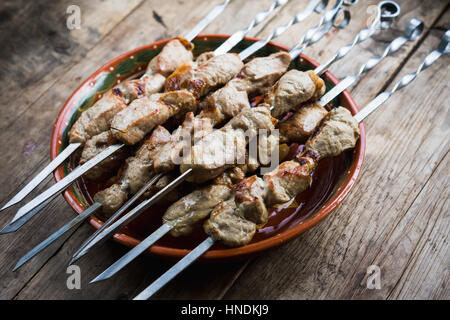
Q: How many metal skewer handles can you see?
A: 8